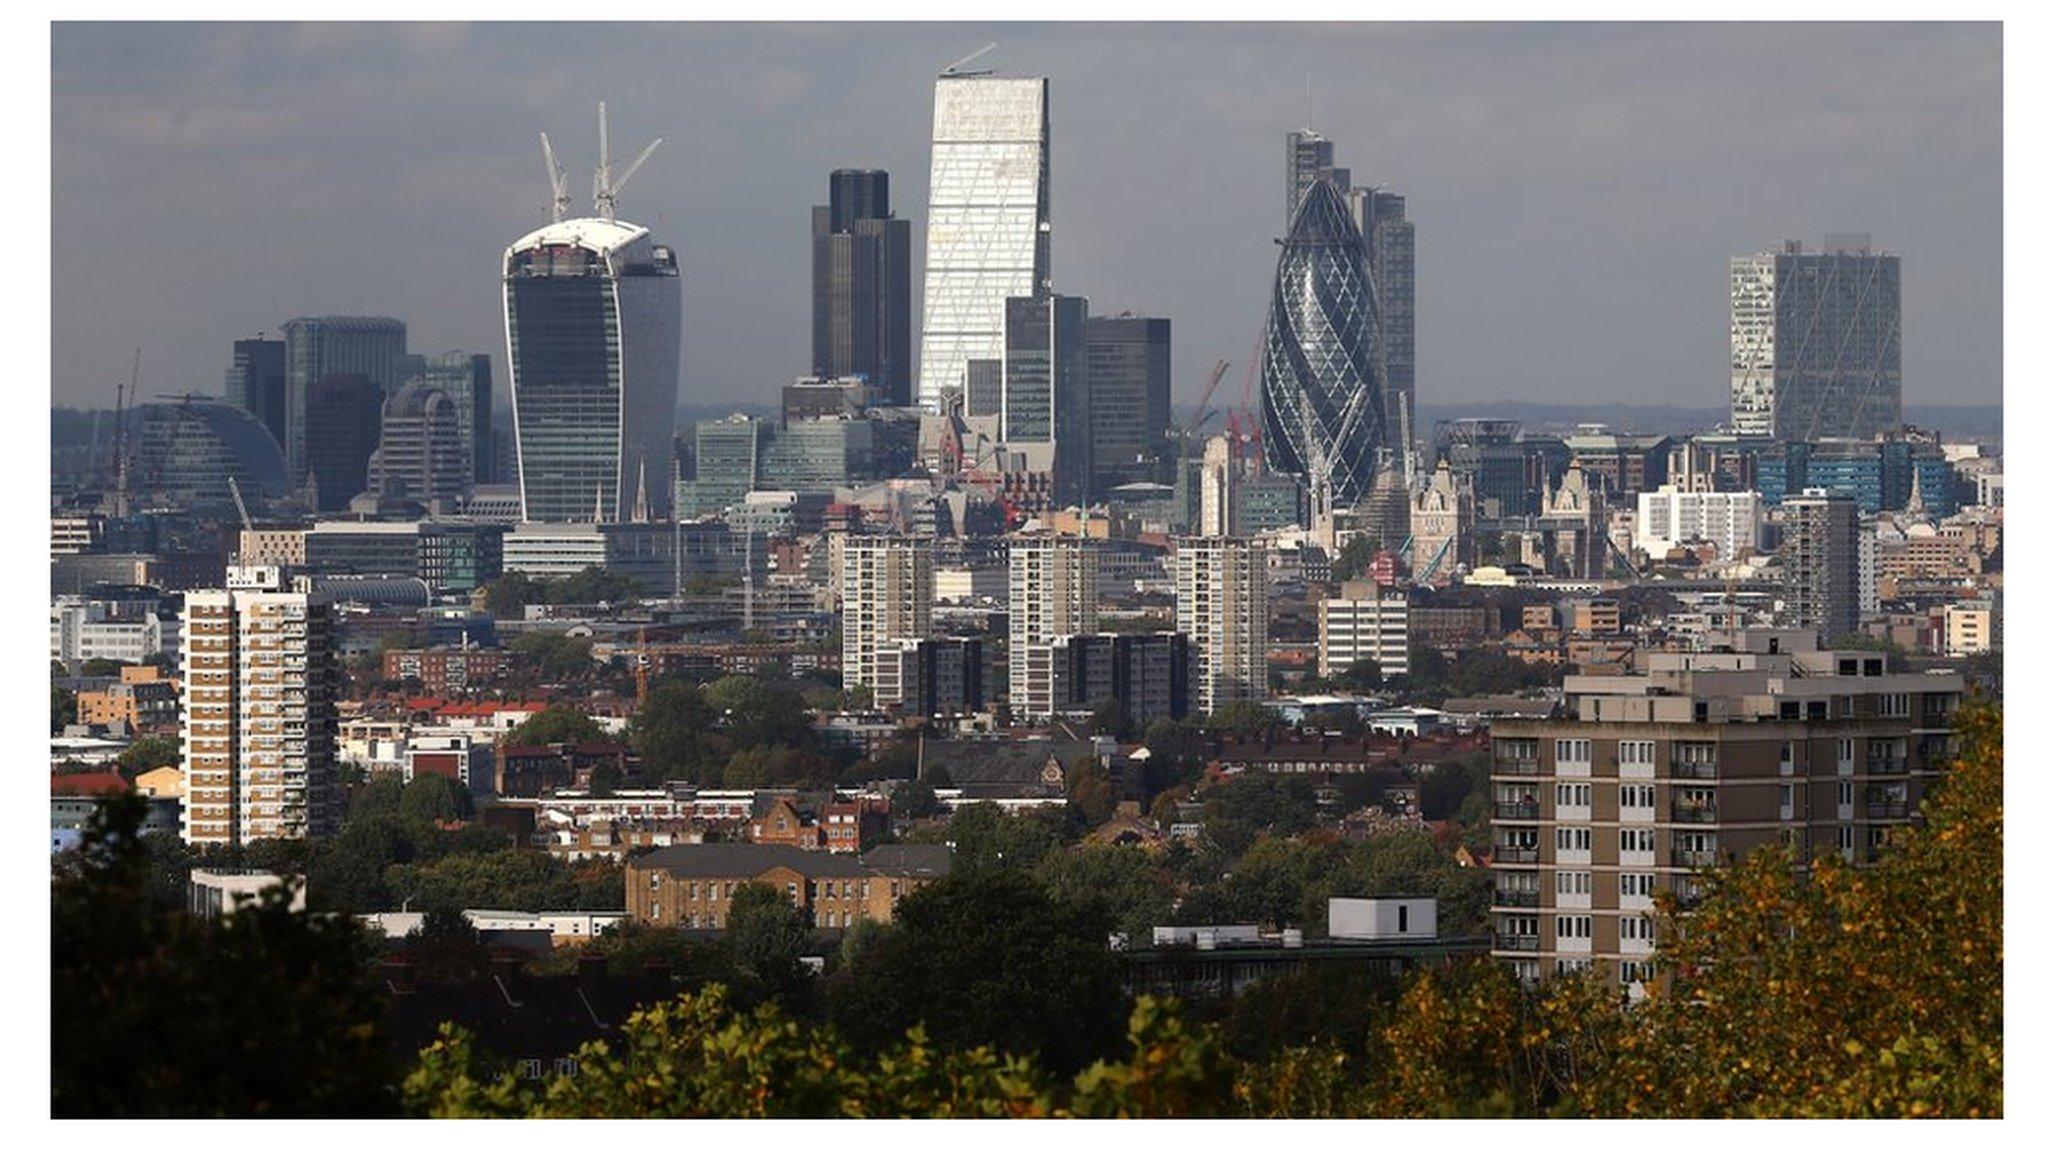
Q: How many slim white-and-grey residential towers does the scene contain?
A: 3